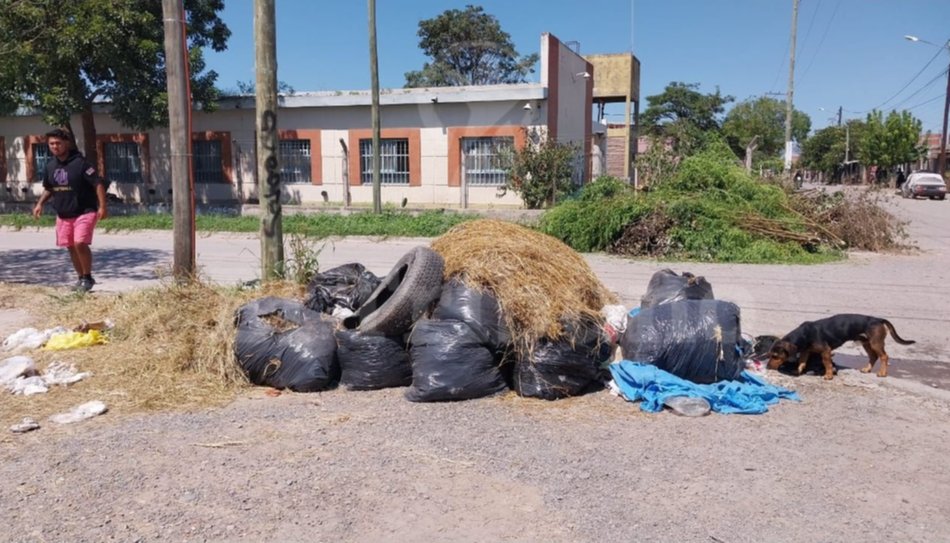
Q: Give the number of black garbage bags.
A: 8